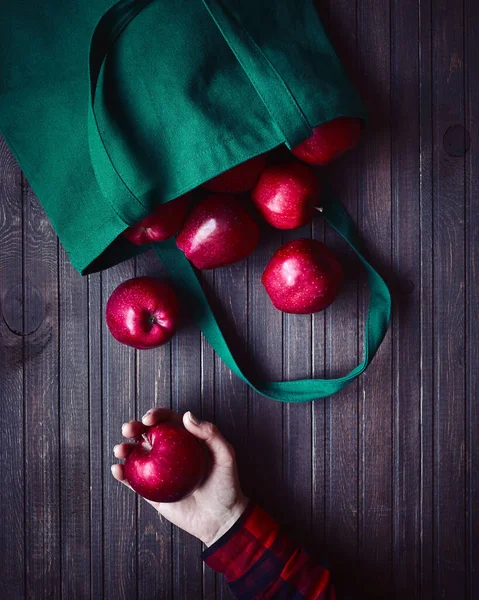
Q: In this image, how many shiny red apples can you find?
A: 8